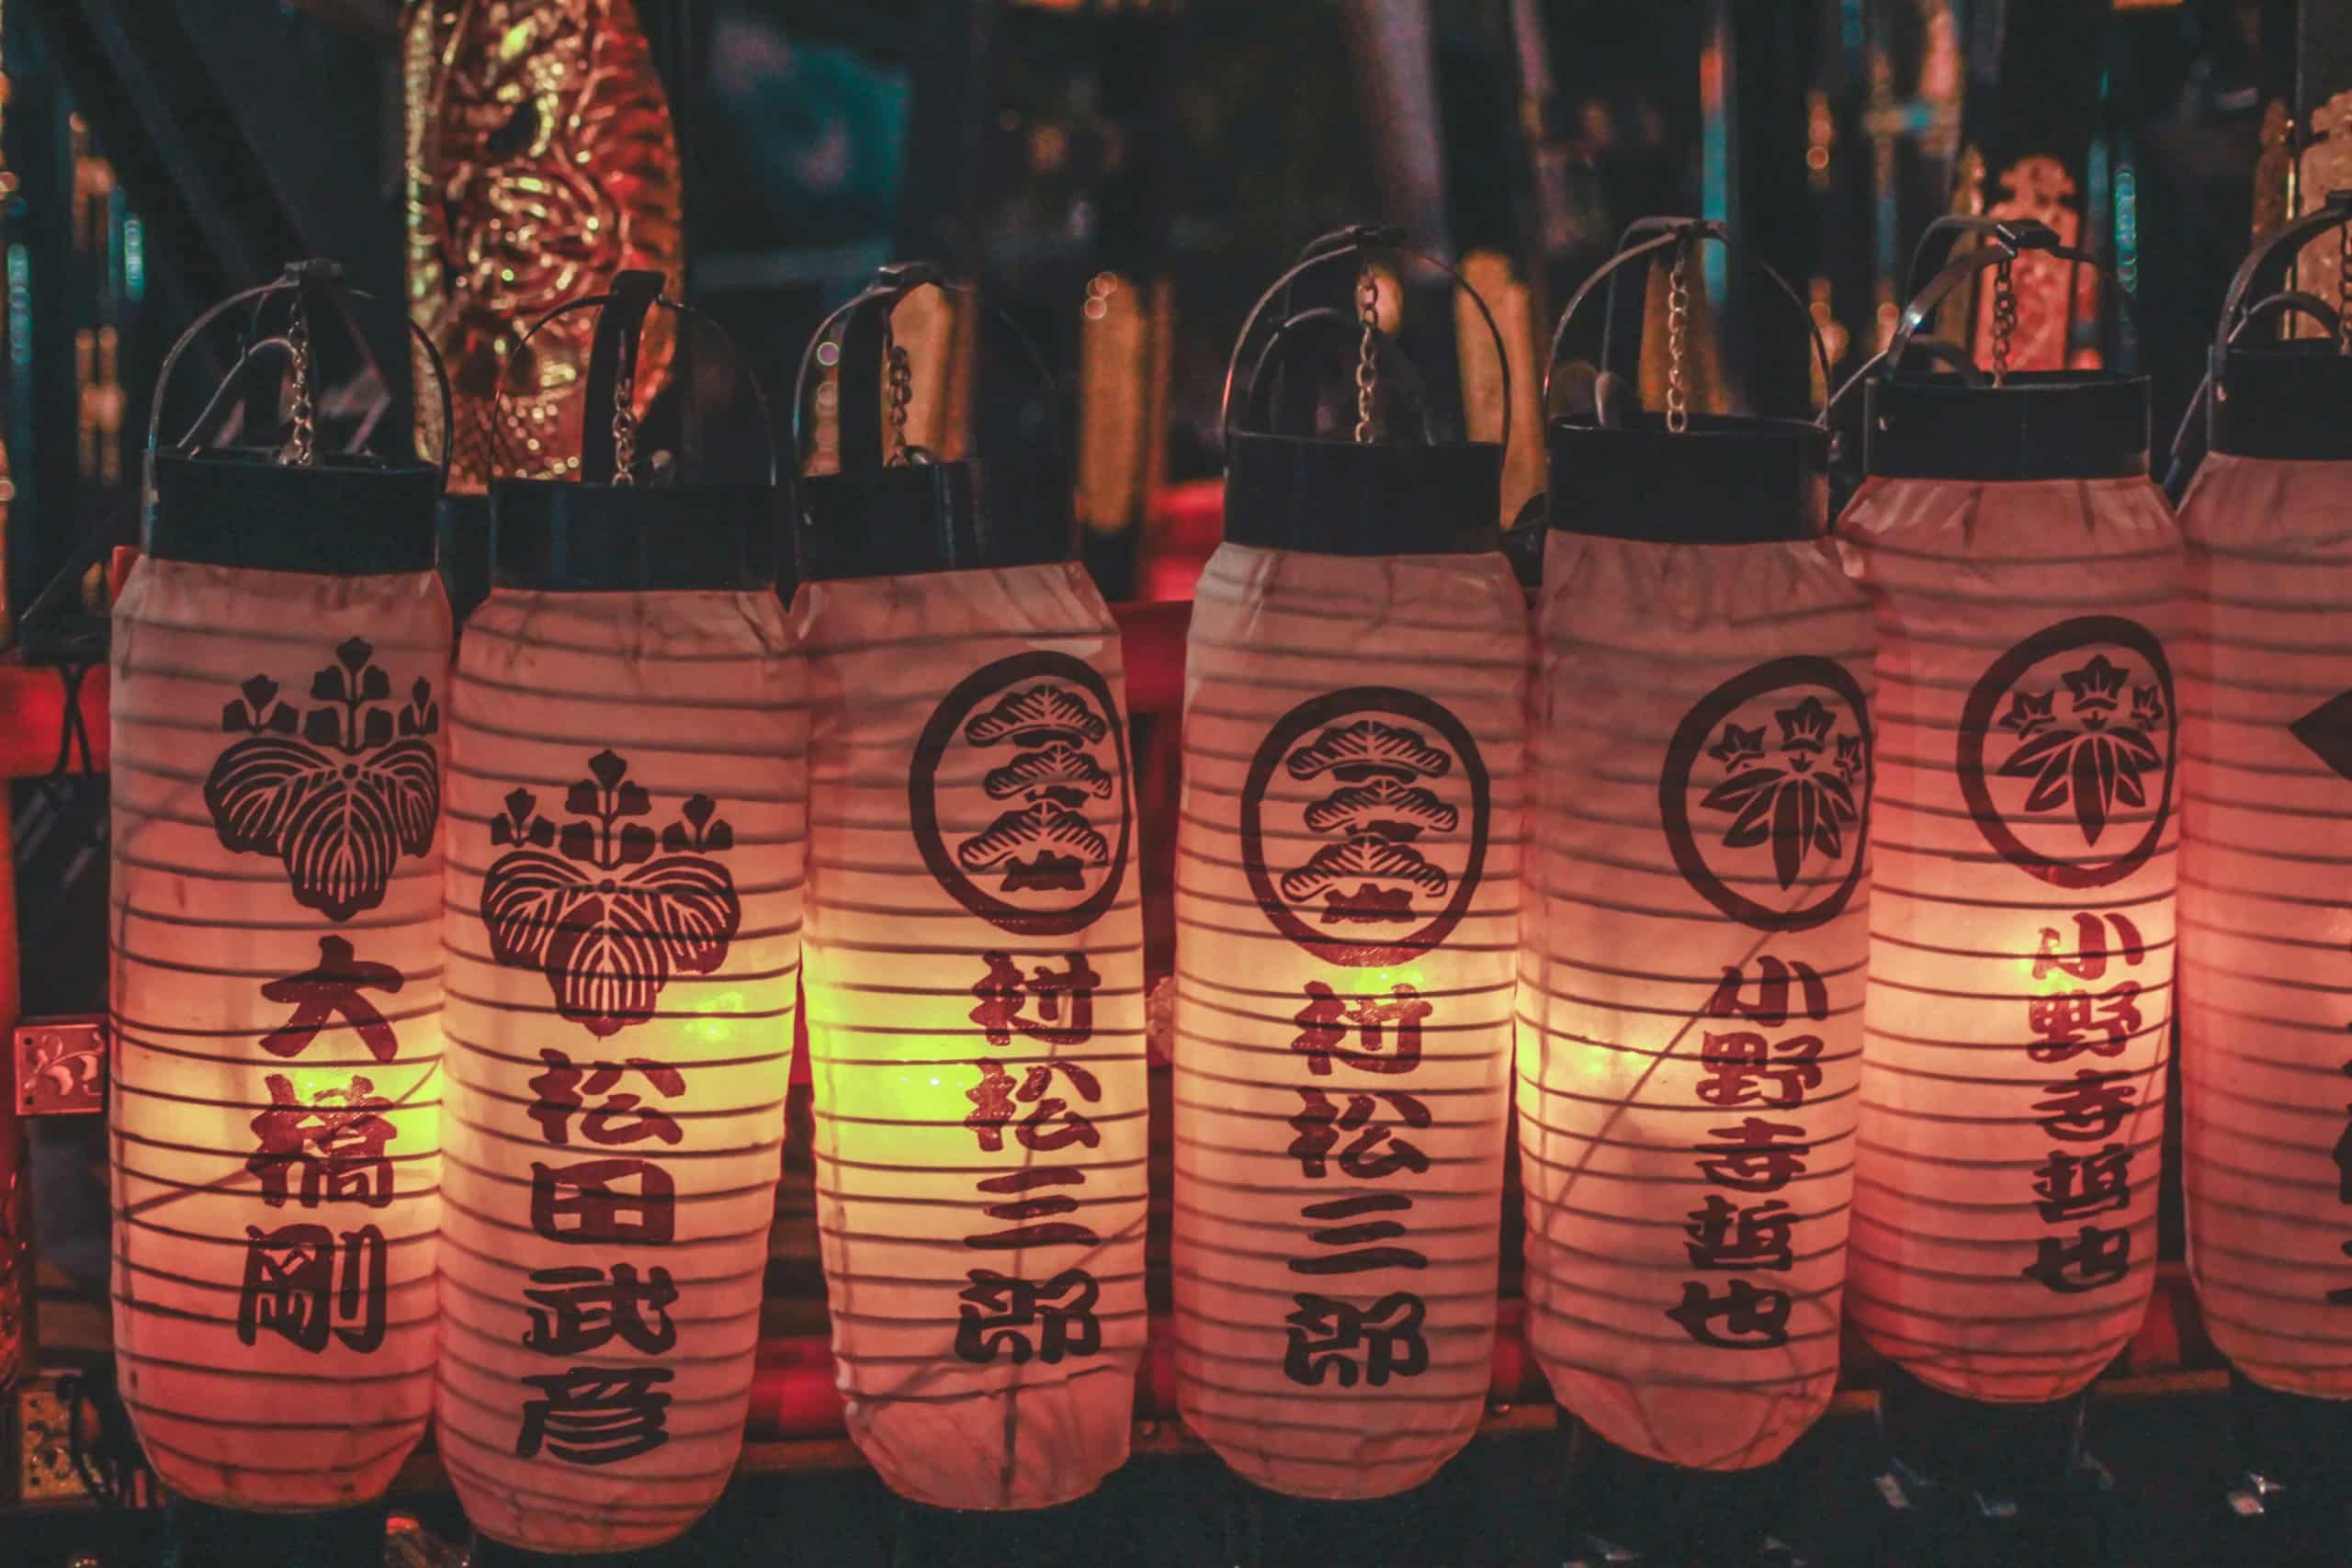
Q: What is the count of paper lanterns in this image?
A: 7